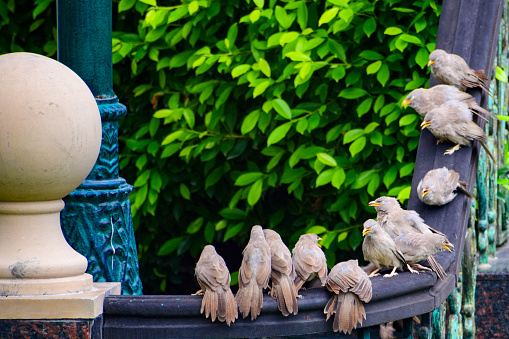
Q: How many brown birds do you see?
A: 12